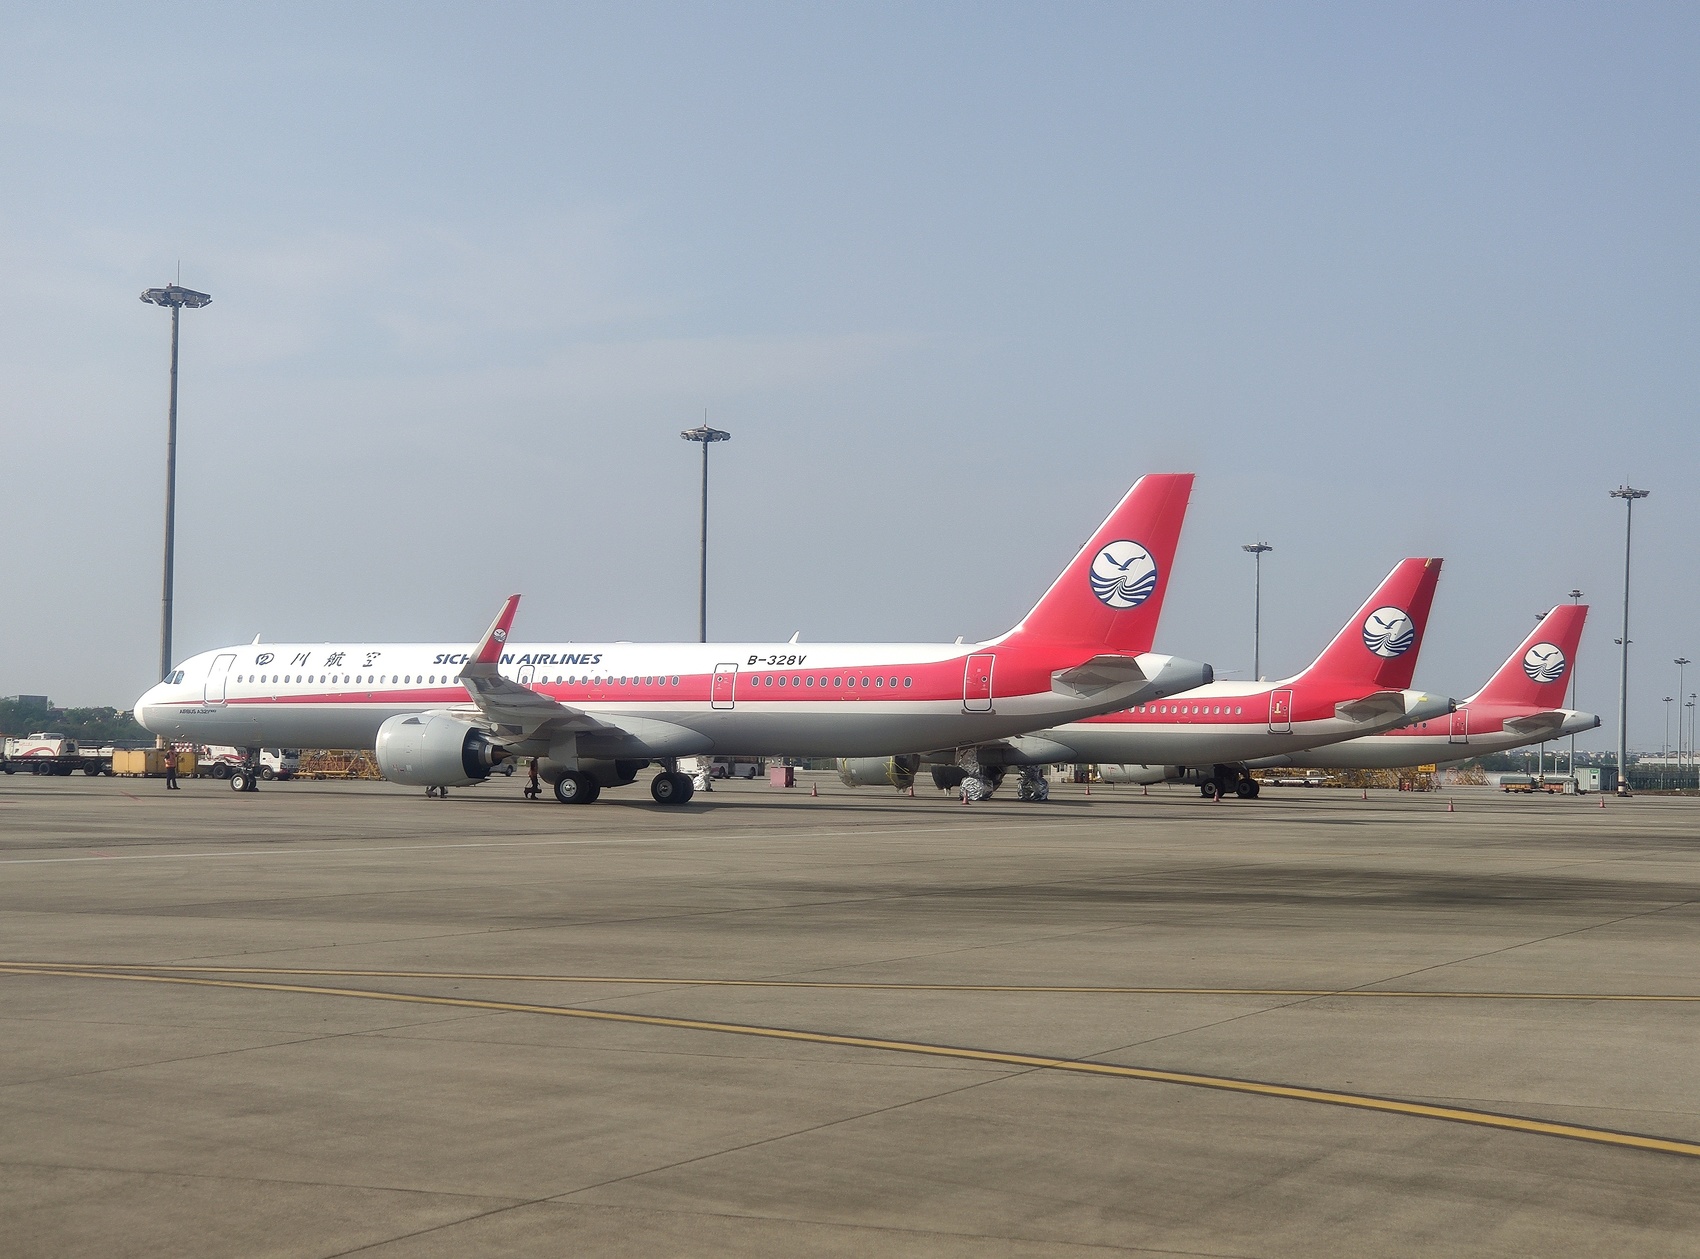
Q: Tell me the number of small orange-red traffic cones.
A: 9